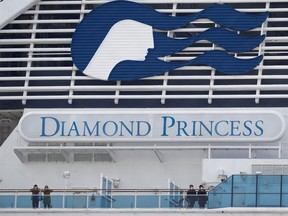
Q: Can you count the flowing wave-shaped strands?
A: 3